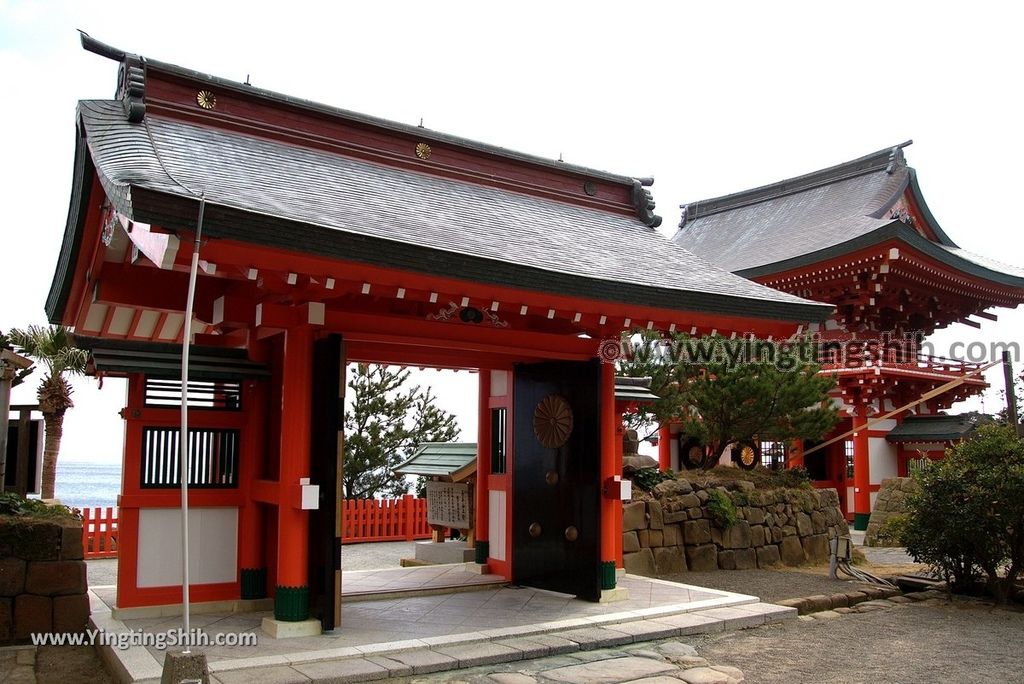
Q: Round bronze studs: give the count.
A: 3